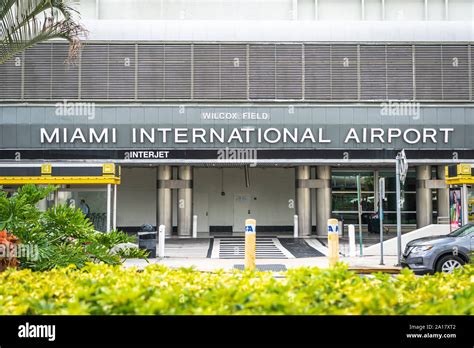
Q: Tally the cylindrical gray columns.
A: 6